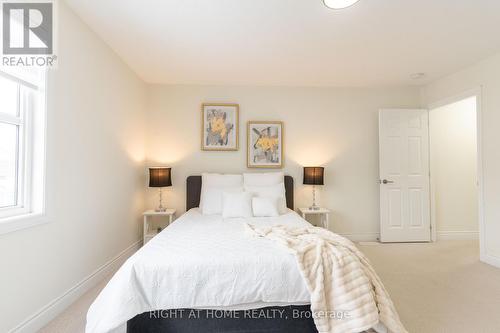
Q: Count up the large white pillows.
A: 4